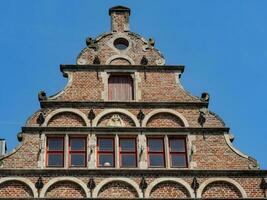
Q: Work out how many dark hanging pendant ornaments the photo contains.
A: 11